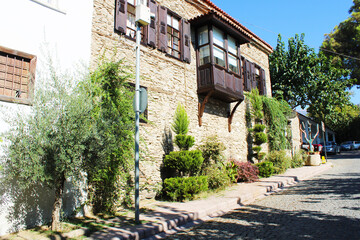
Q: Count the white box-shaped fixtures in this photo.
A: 1